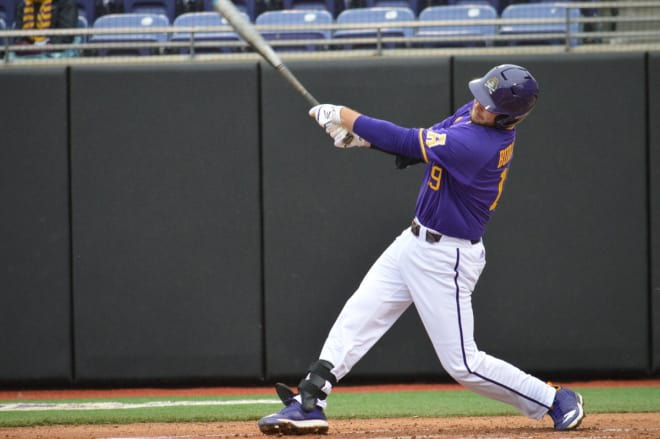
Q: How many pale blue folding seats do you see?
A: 6